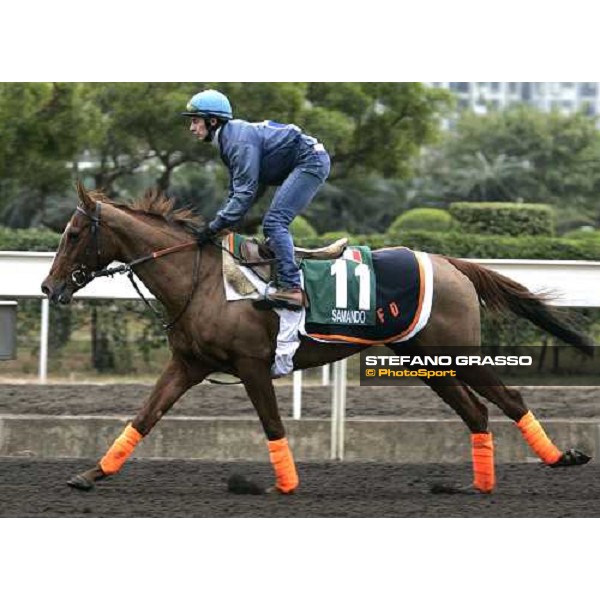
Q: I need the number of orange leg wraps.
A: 4